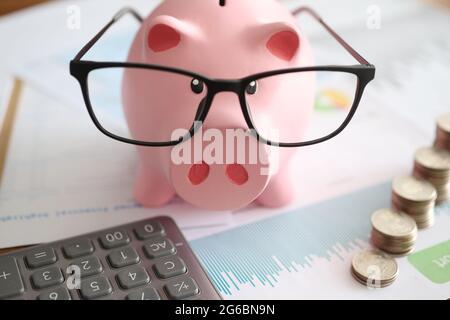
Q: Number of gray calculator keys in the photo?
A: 15